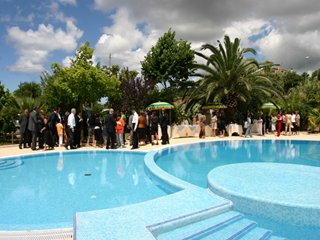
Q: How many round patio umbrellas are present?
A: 3